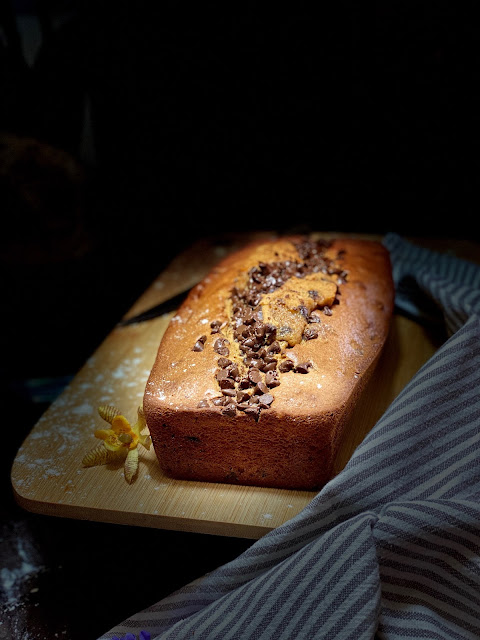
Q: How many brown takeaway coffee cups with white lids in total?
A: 0